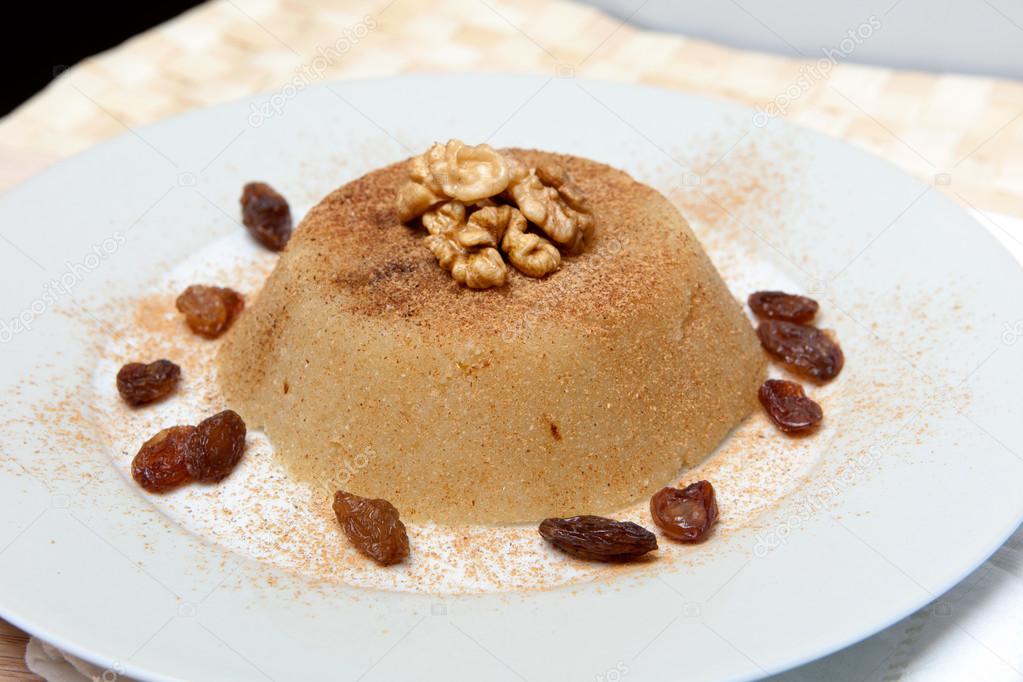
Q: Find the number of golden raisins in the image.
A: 11